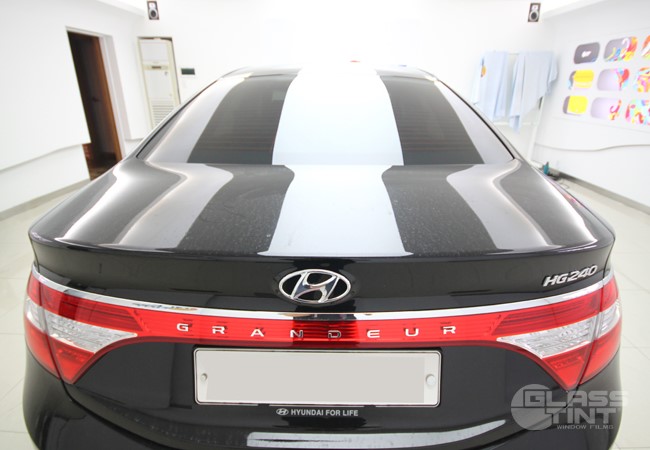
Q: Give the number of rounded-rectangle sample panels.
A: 9